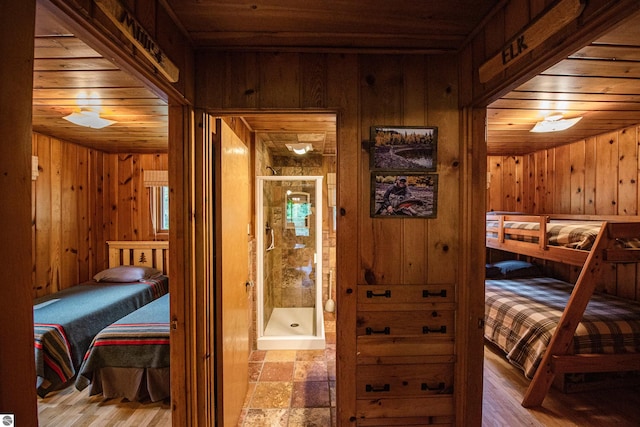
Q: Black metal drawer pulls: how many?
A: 6